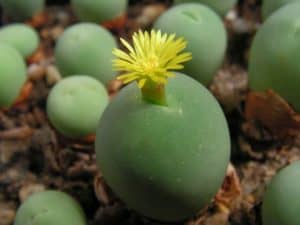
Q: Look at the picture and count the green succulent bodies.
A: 13